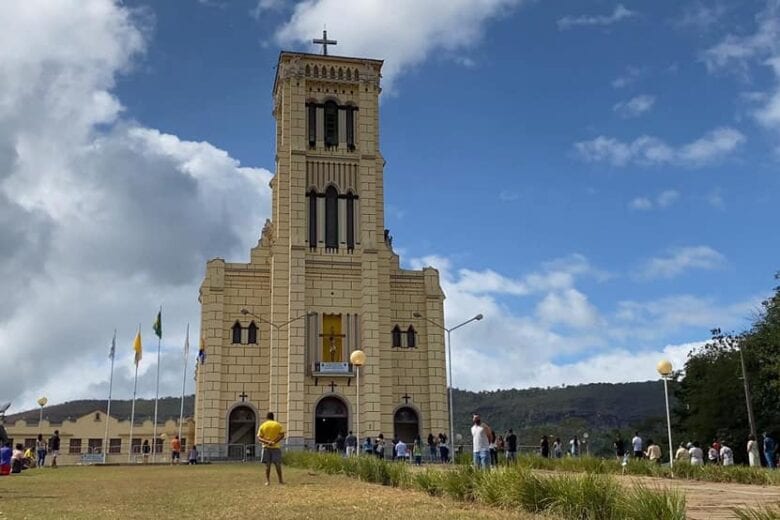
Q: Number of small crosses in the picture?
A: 3